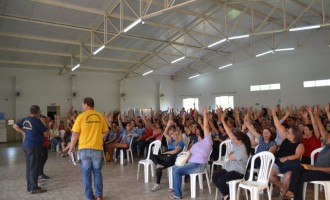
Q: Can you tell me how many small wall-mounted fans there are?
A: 4